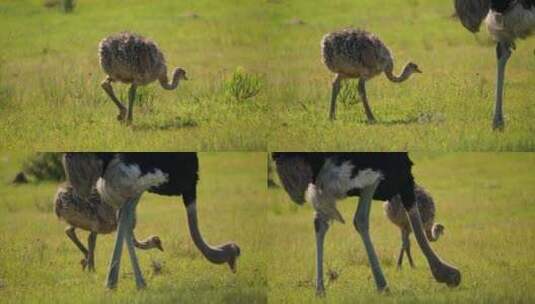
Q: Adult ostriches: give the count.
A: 3